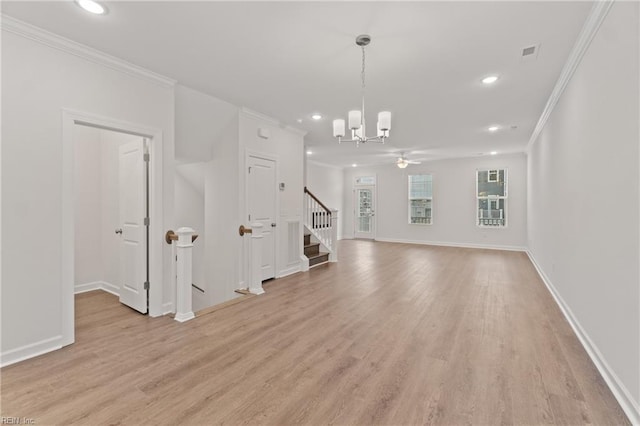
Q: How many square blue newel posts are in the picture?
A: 0